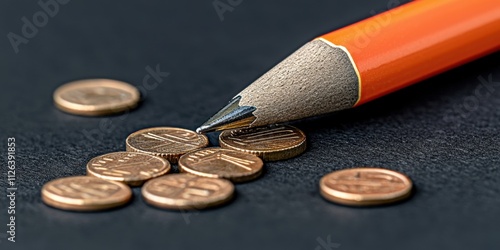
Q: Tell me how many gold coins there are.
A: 8